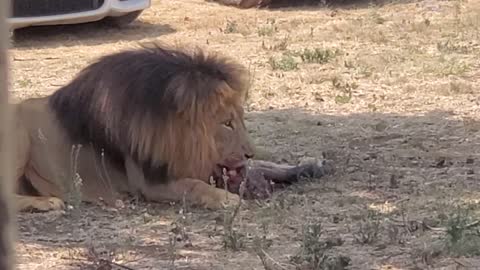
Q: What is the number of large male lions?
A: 1